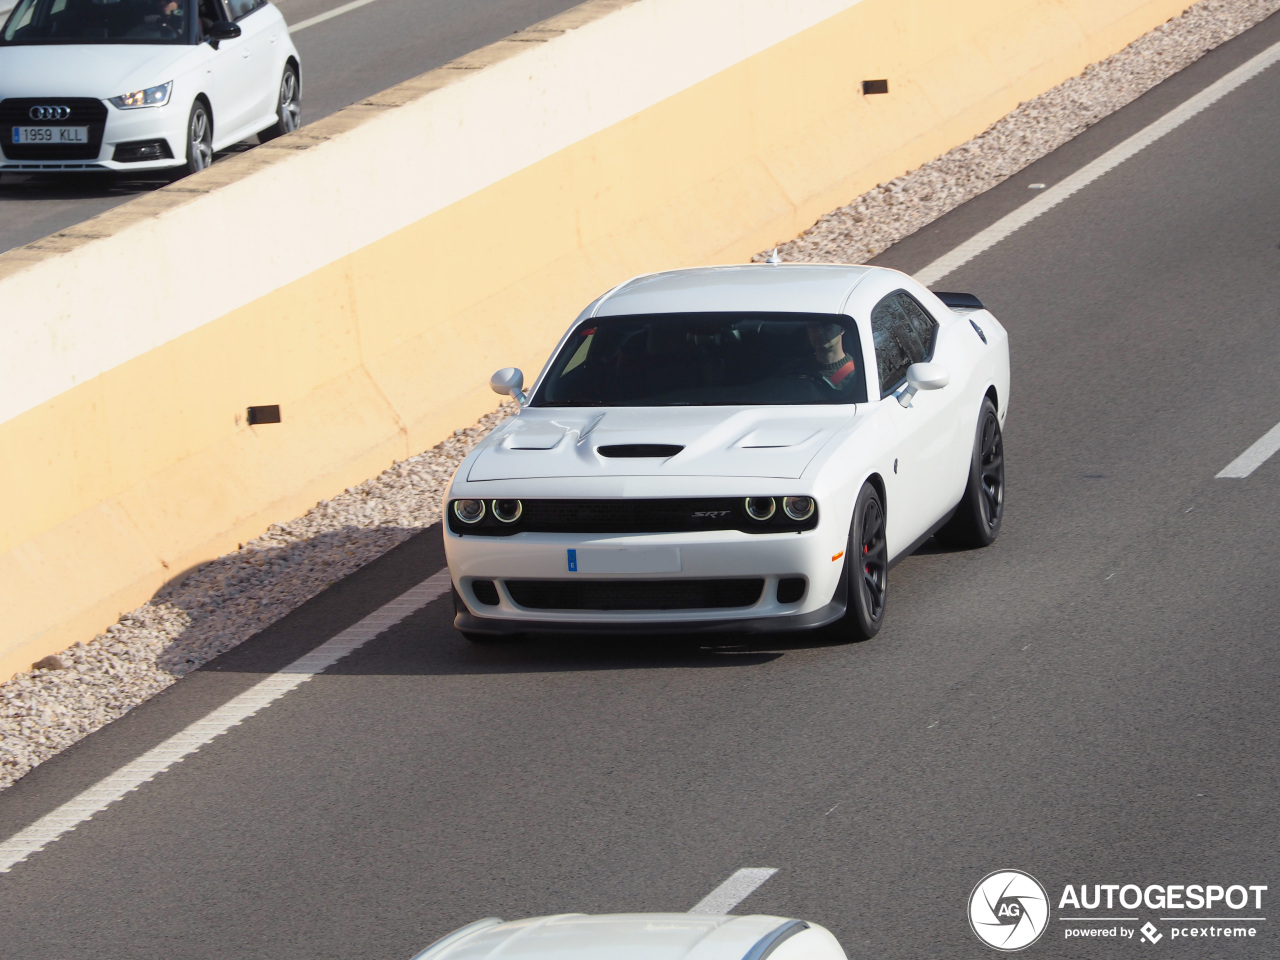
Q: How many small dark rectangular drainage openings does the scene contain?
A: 2